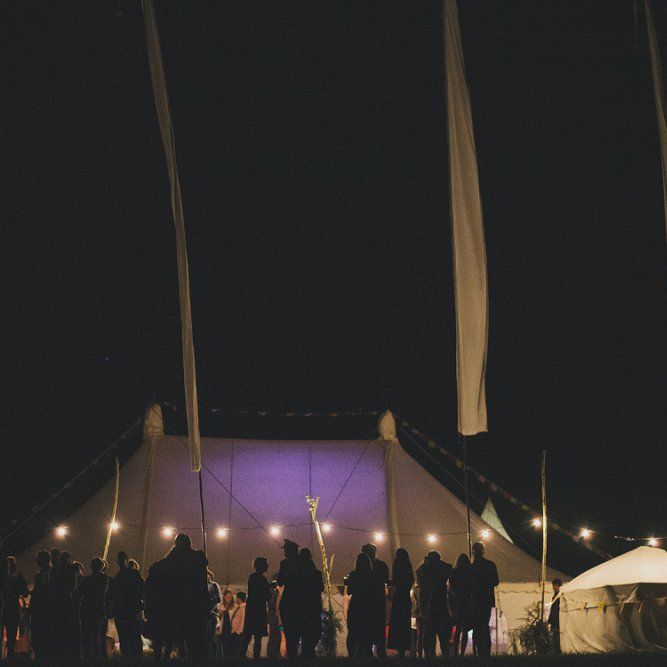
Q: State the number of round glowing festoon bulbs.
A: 12